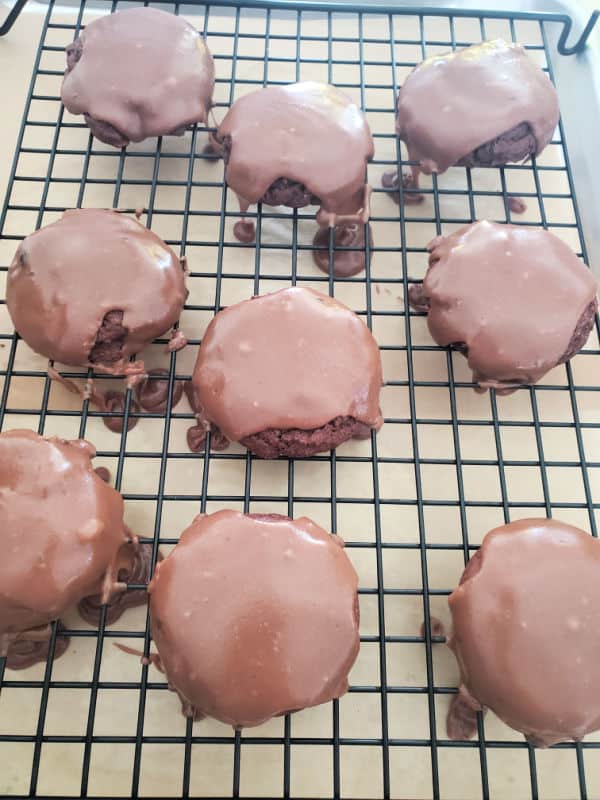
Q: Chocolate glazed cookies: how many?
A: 9